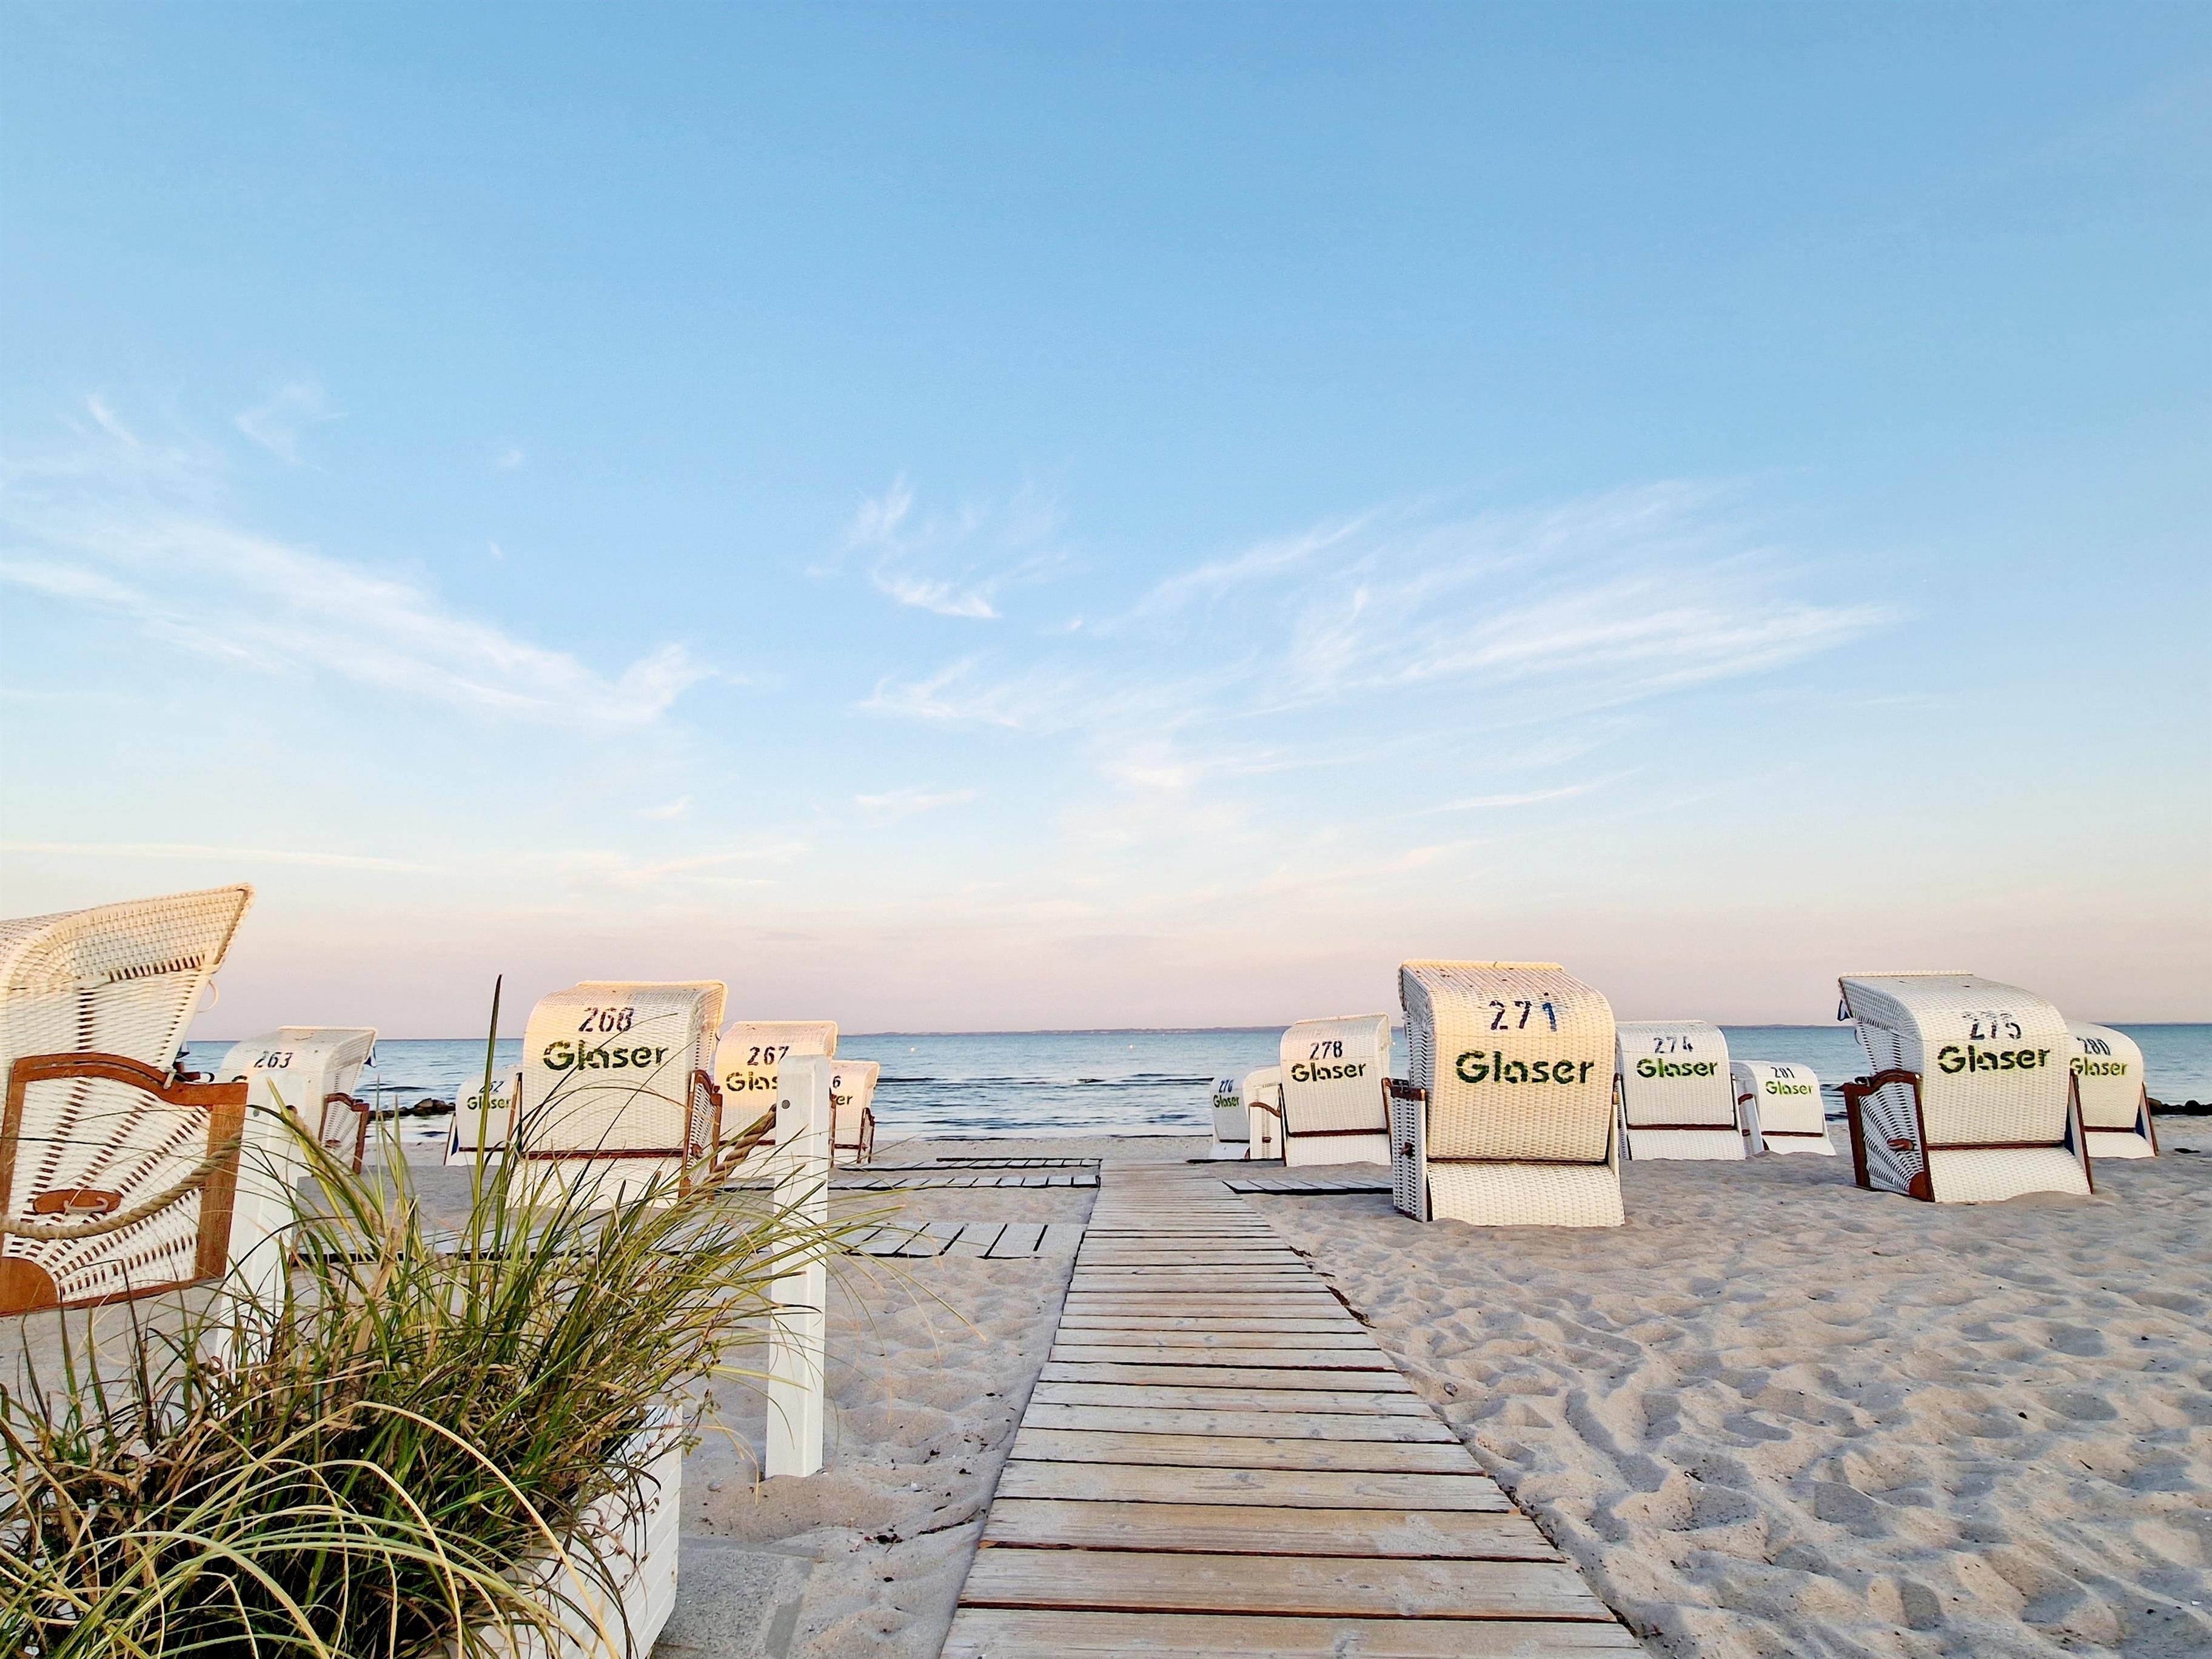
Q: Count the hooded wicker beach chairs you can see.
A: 13